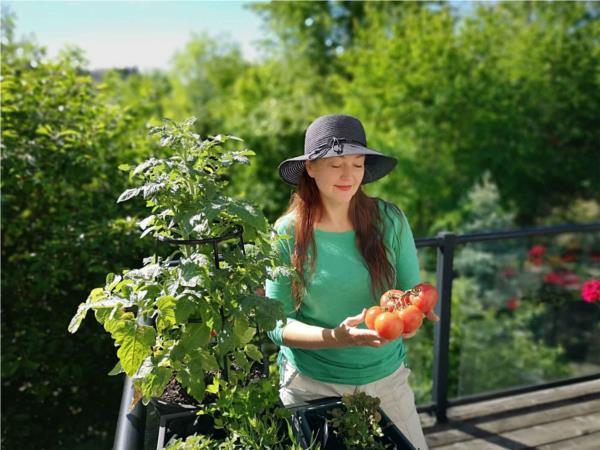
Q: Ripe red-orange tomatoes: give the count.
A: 5